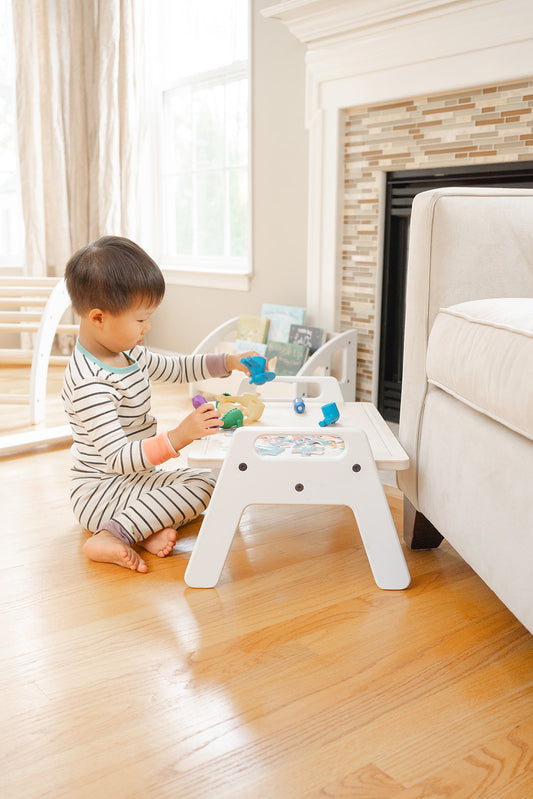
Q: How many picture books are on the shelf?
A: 5